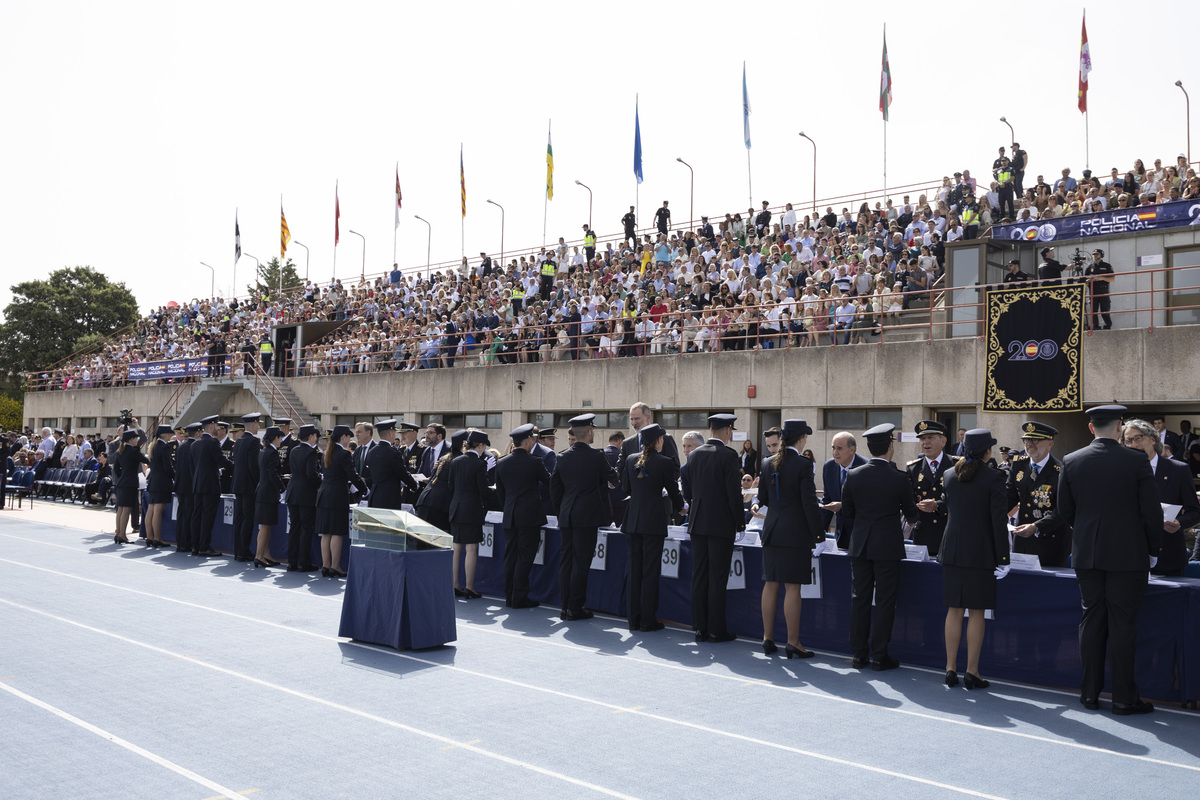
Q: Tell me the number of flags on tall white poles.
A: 10